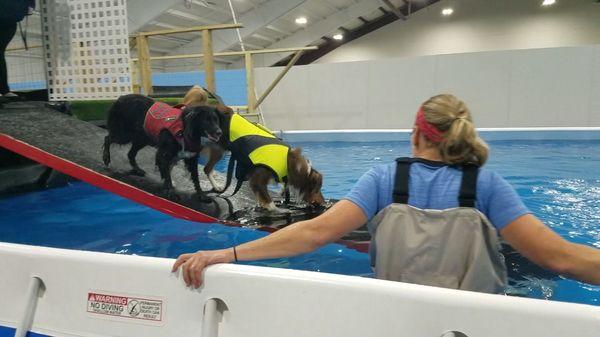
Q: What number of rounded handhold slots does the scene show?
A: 3